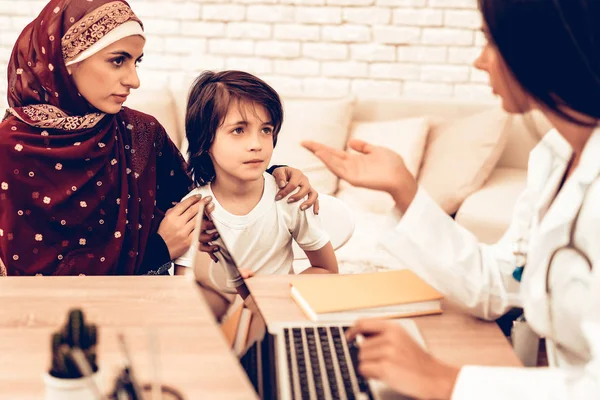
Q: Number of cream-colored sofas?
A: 1